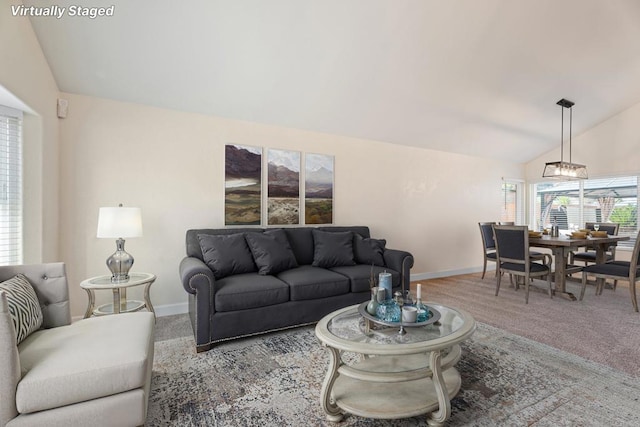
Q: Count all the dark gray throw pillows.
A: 4